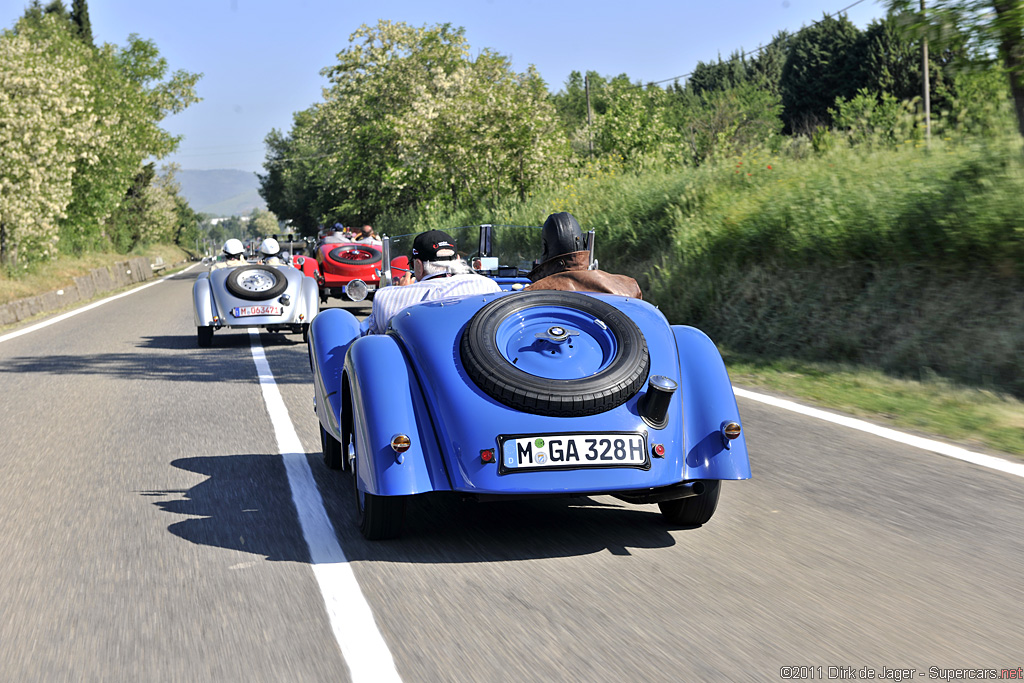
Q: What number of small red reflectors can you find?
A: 2